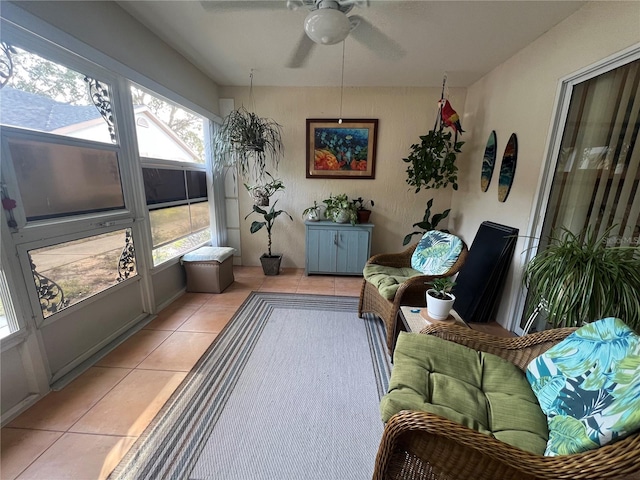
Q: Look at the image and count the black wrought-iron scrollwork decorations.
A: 4